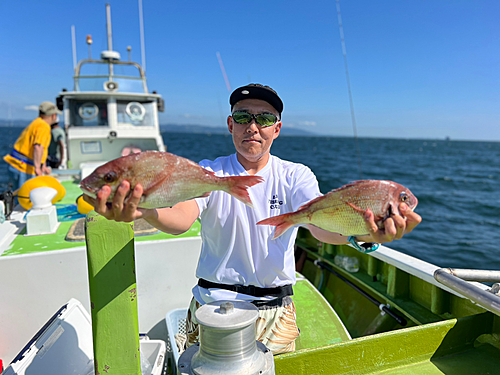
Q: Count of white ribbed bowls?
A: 0